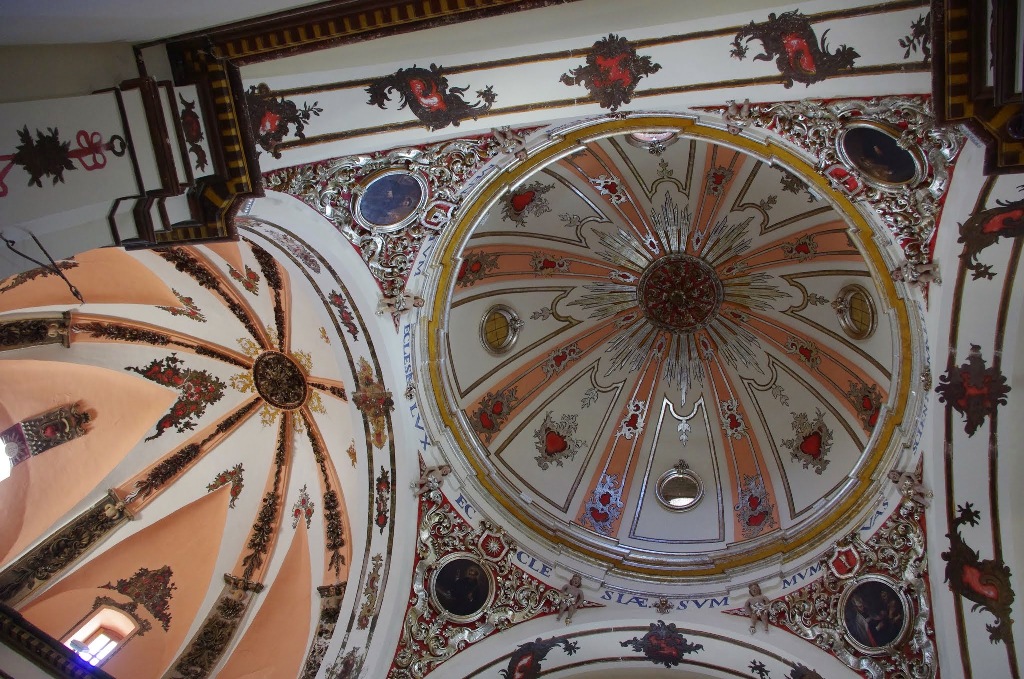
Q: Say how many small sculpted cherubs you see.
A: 8